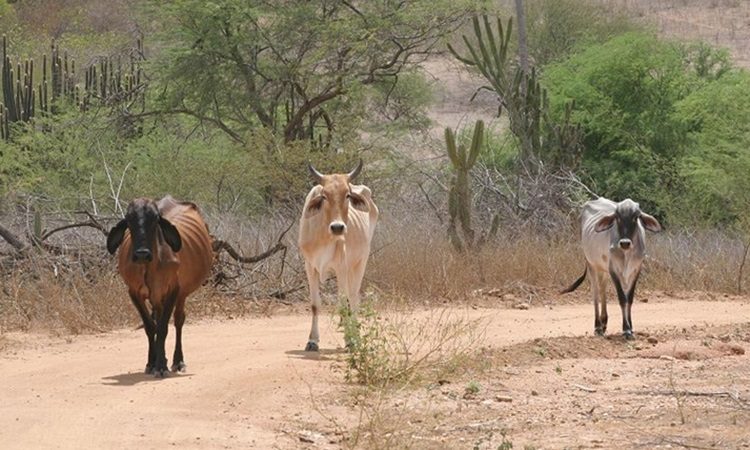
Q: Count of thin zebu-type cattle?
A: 3